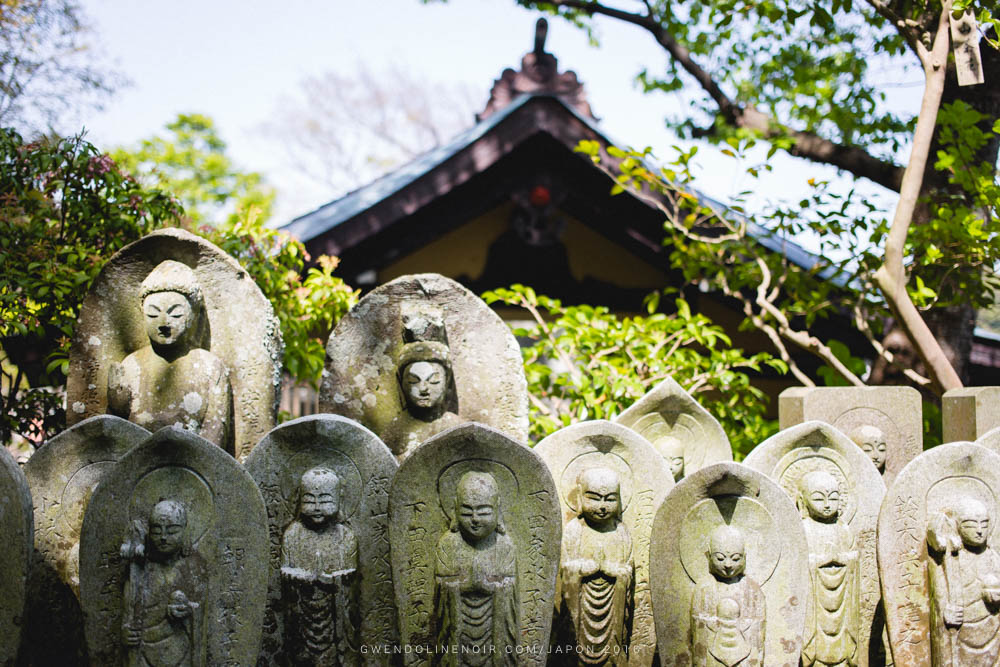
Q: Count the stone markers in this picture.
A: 15